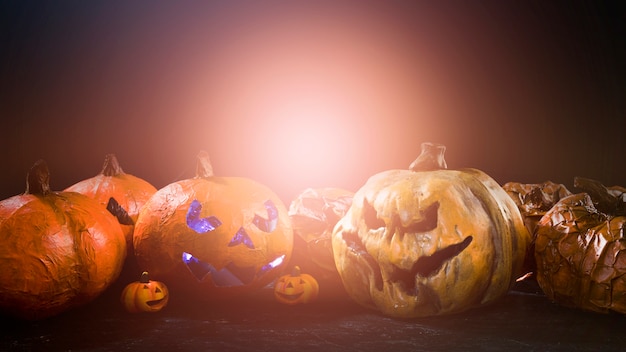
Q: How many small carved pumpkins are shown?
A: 2